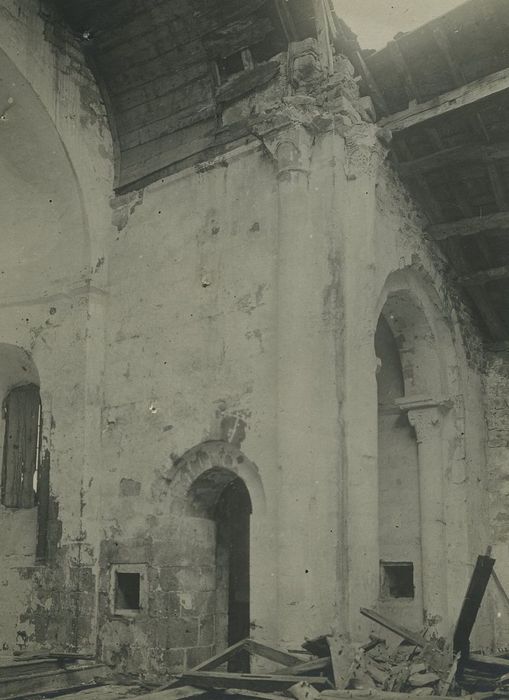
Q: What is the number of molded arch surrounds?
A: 2